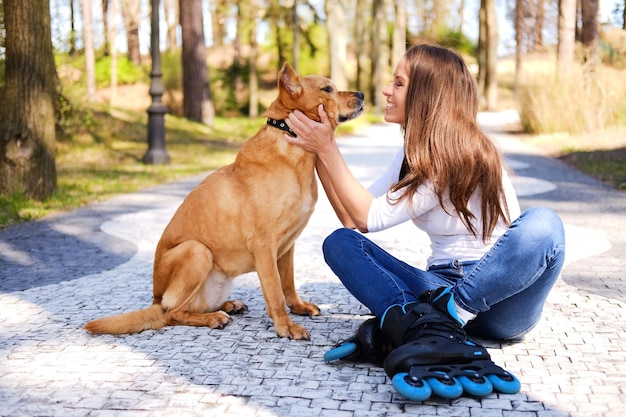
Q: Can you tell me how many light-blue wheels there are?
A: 5